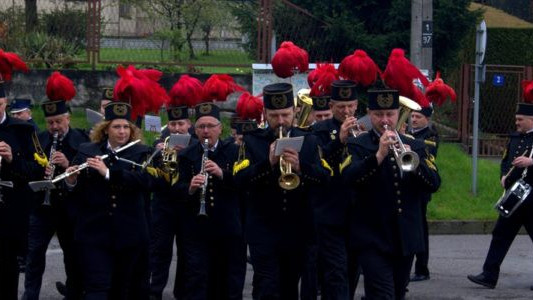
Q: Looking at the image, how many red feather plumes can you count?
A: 12